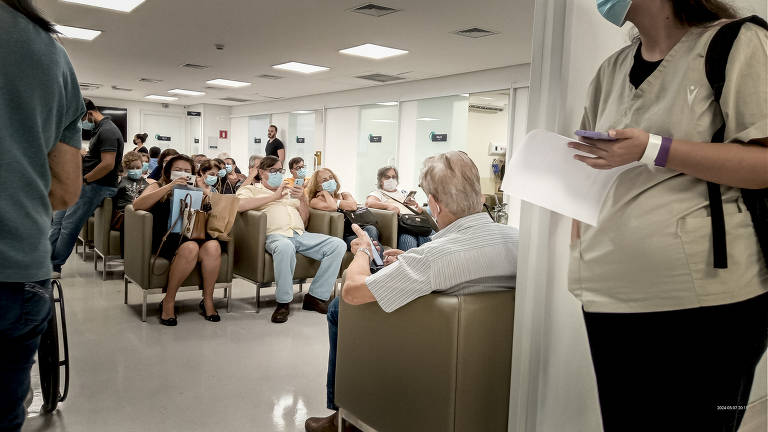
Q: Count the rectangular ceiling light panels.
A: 7